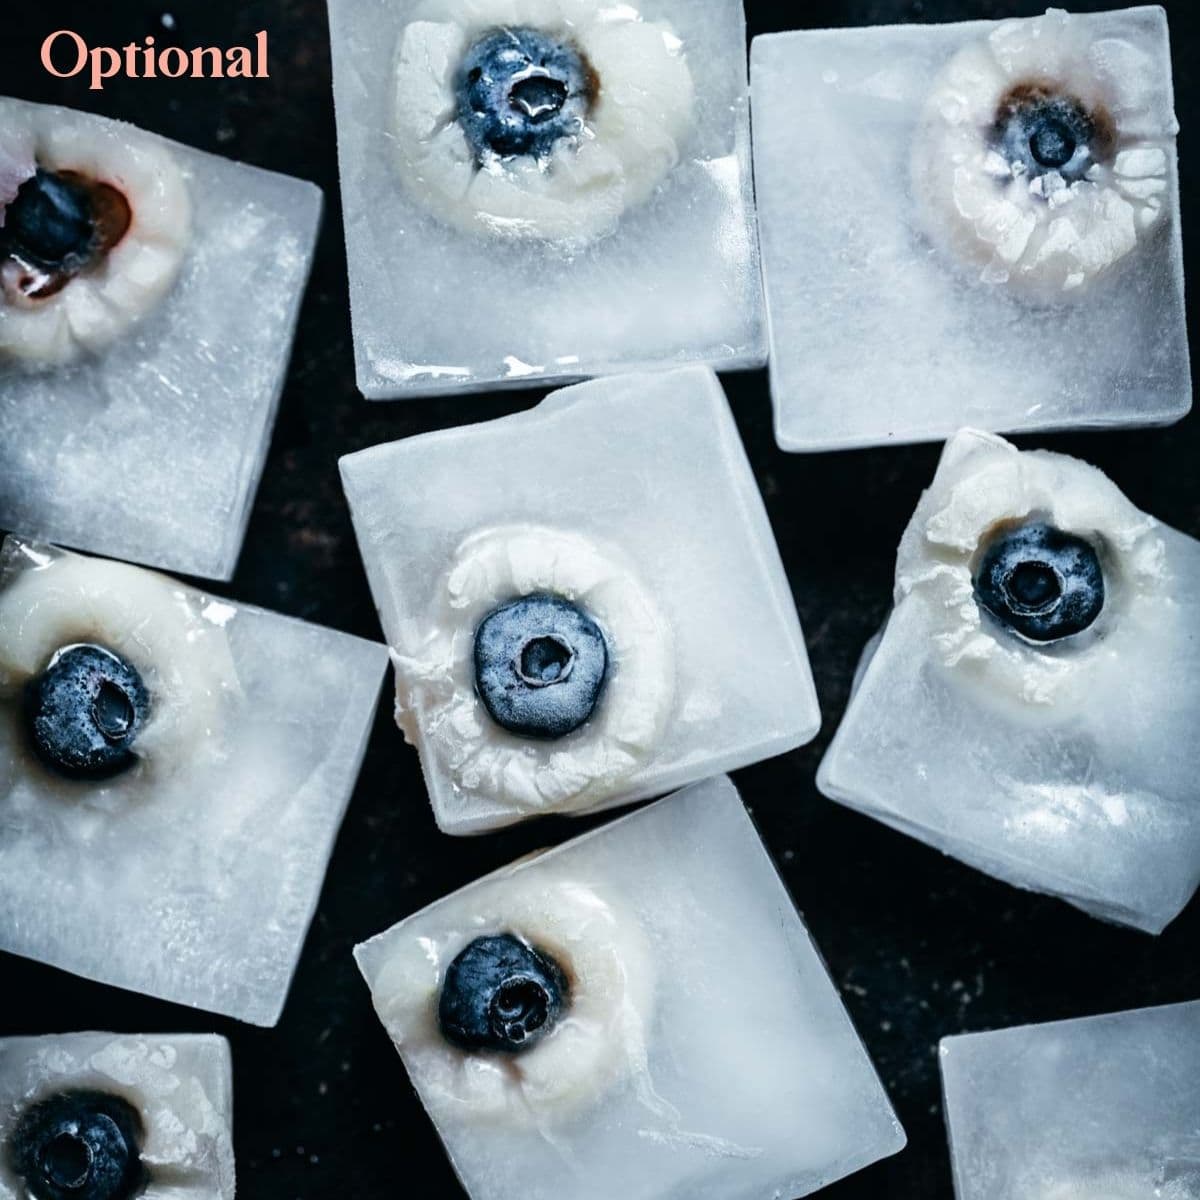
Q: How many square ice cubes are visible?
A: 9